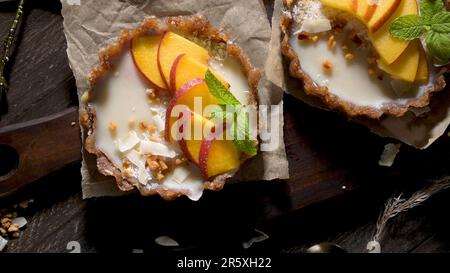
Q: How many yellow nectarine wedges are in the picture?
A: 12